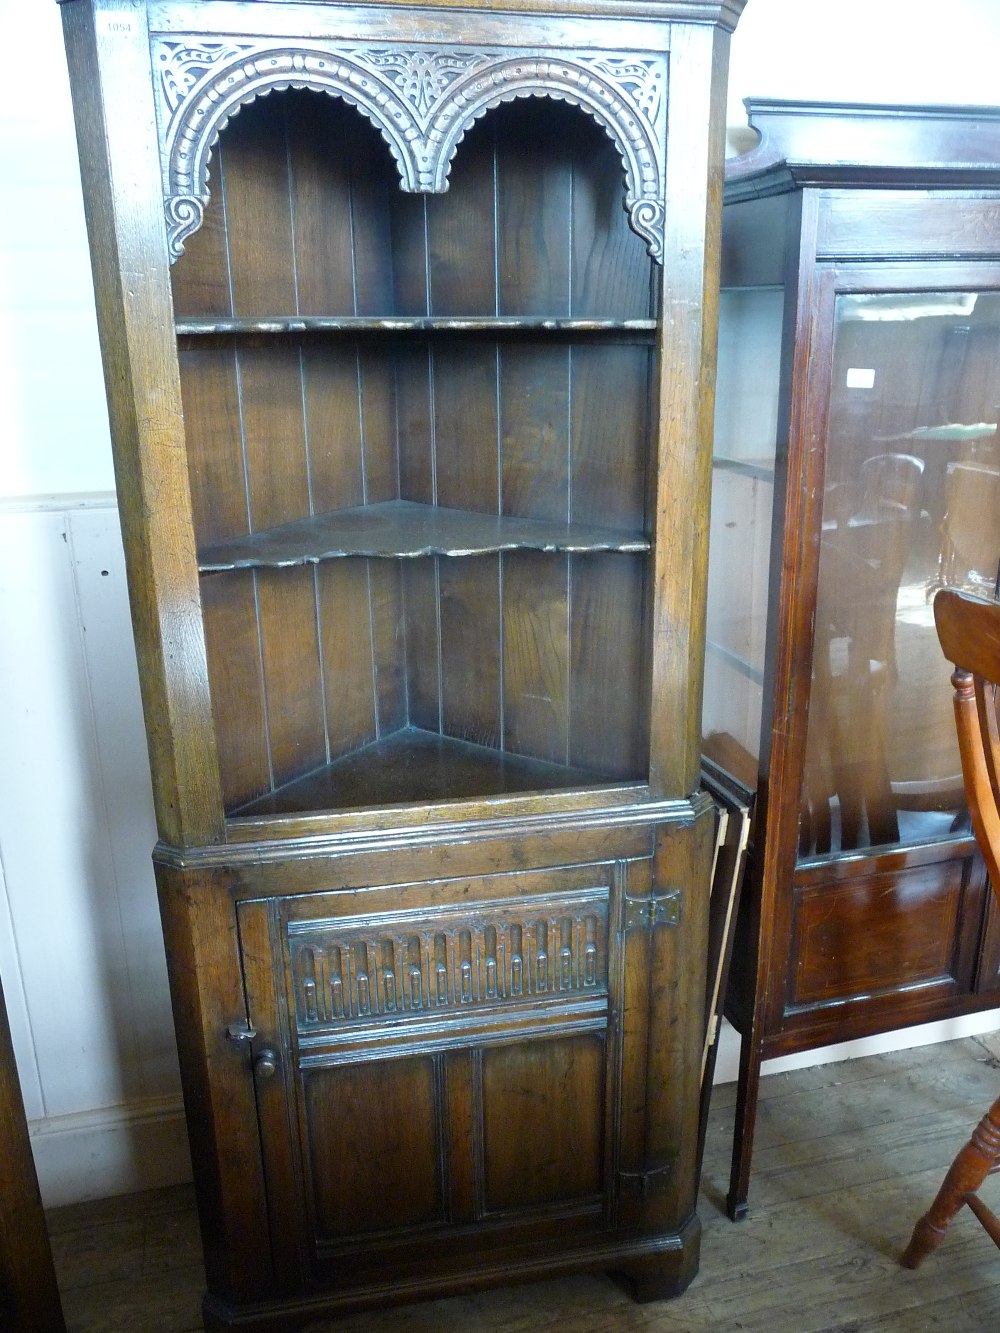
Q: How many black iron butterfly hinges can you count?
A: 2